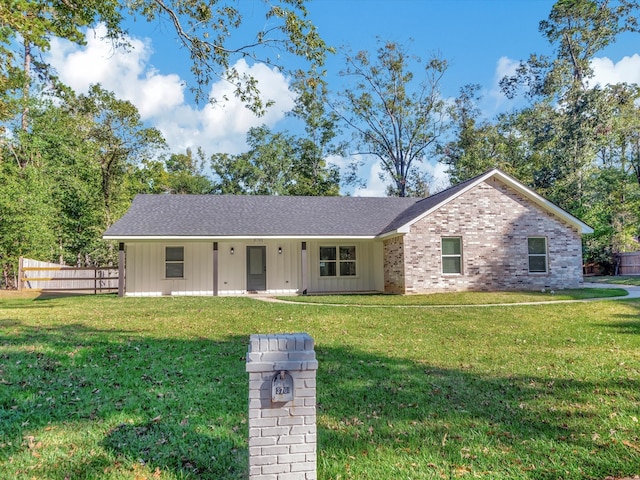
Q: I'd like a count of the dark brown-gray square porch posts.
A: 3